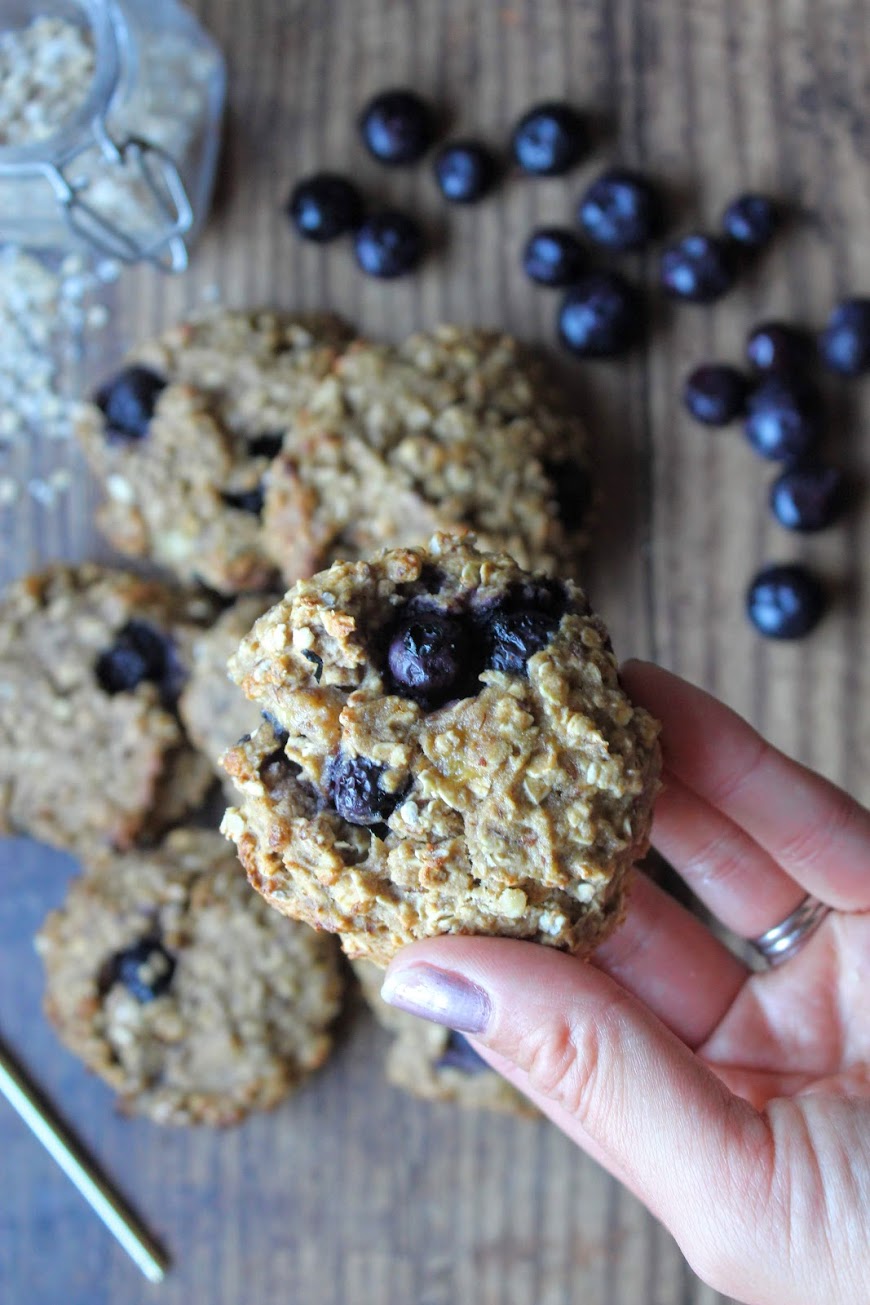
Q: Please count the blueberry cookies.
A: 7